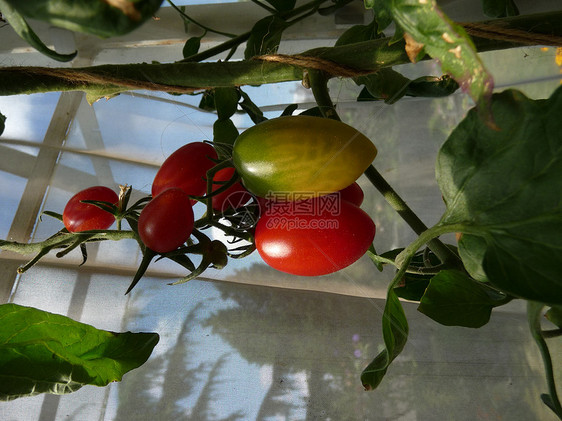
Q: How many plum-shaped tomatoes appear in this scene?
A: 7